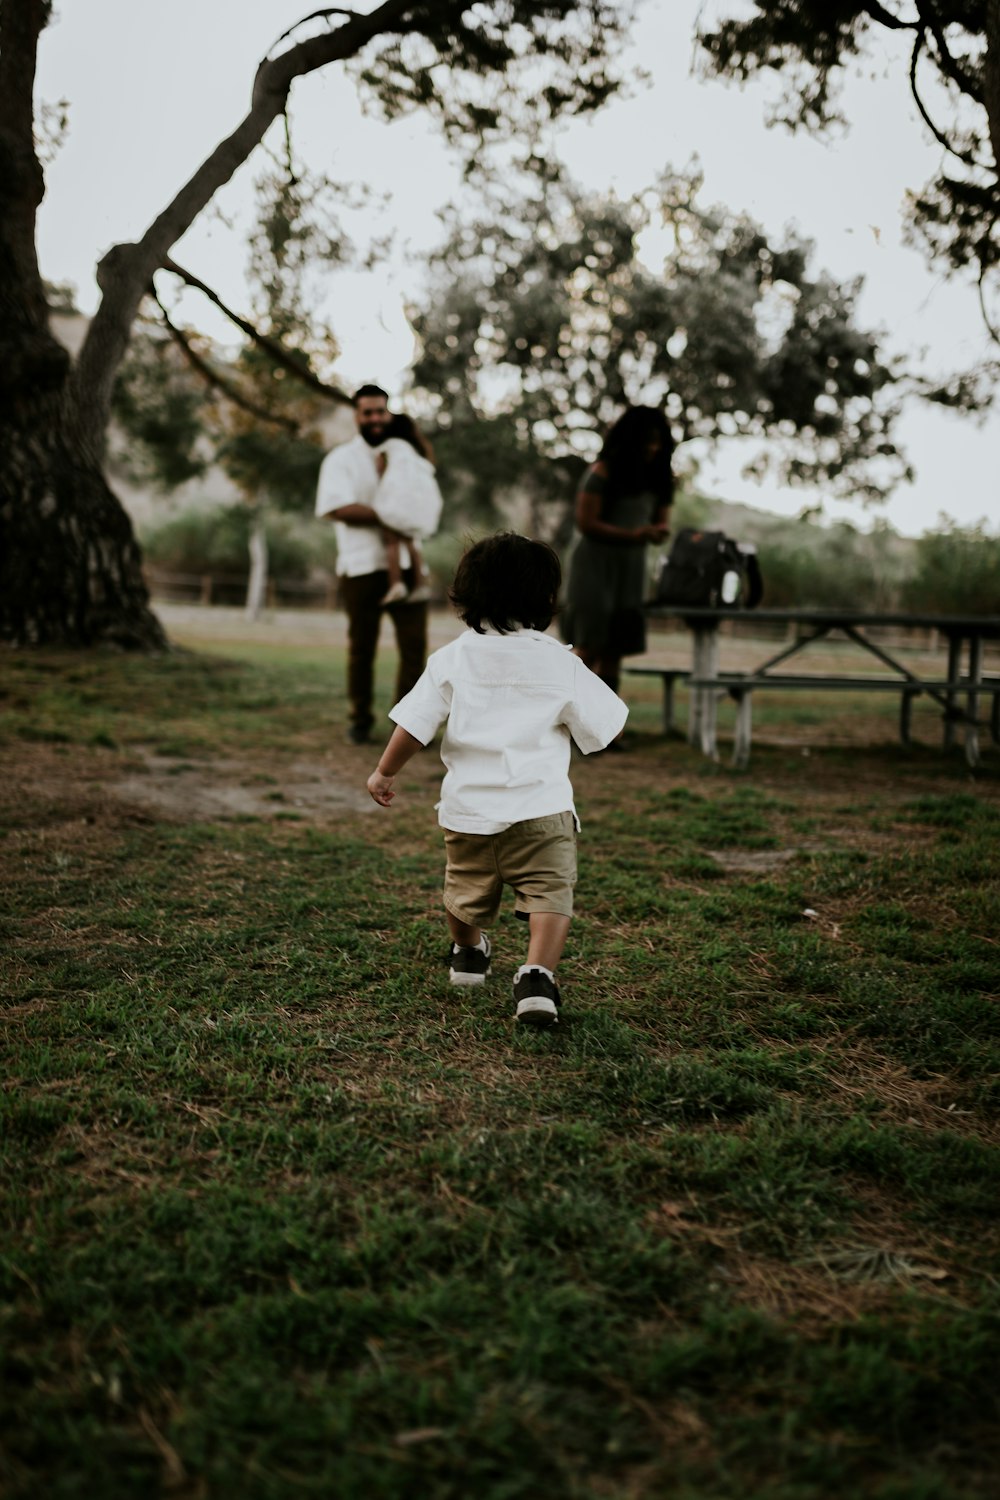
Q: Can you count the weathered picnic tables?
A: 1